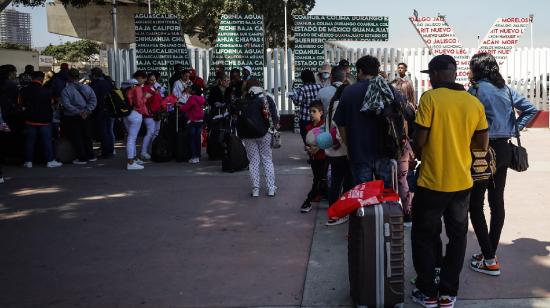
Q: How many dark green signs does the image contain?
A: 3